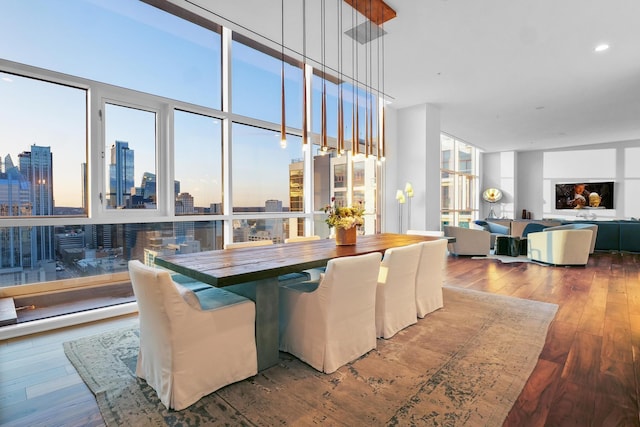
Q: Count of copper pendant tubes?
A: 12